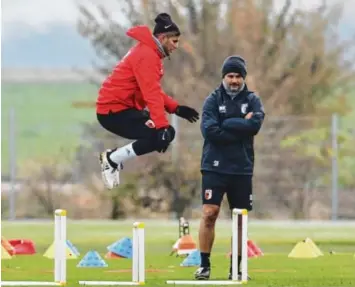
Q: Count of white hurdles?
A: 3